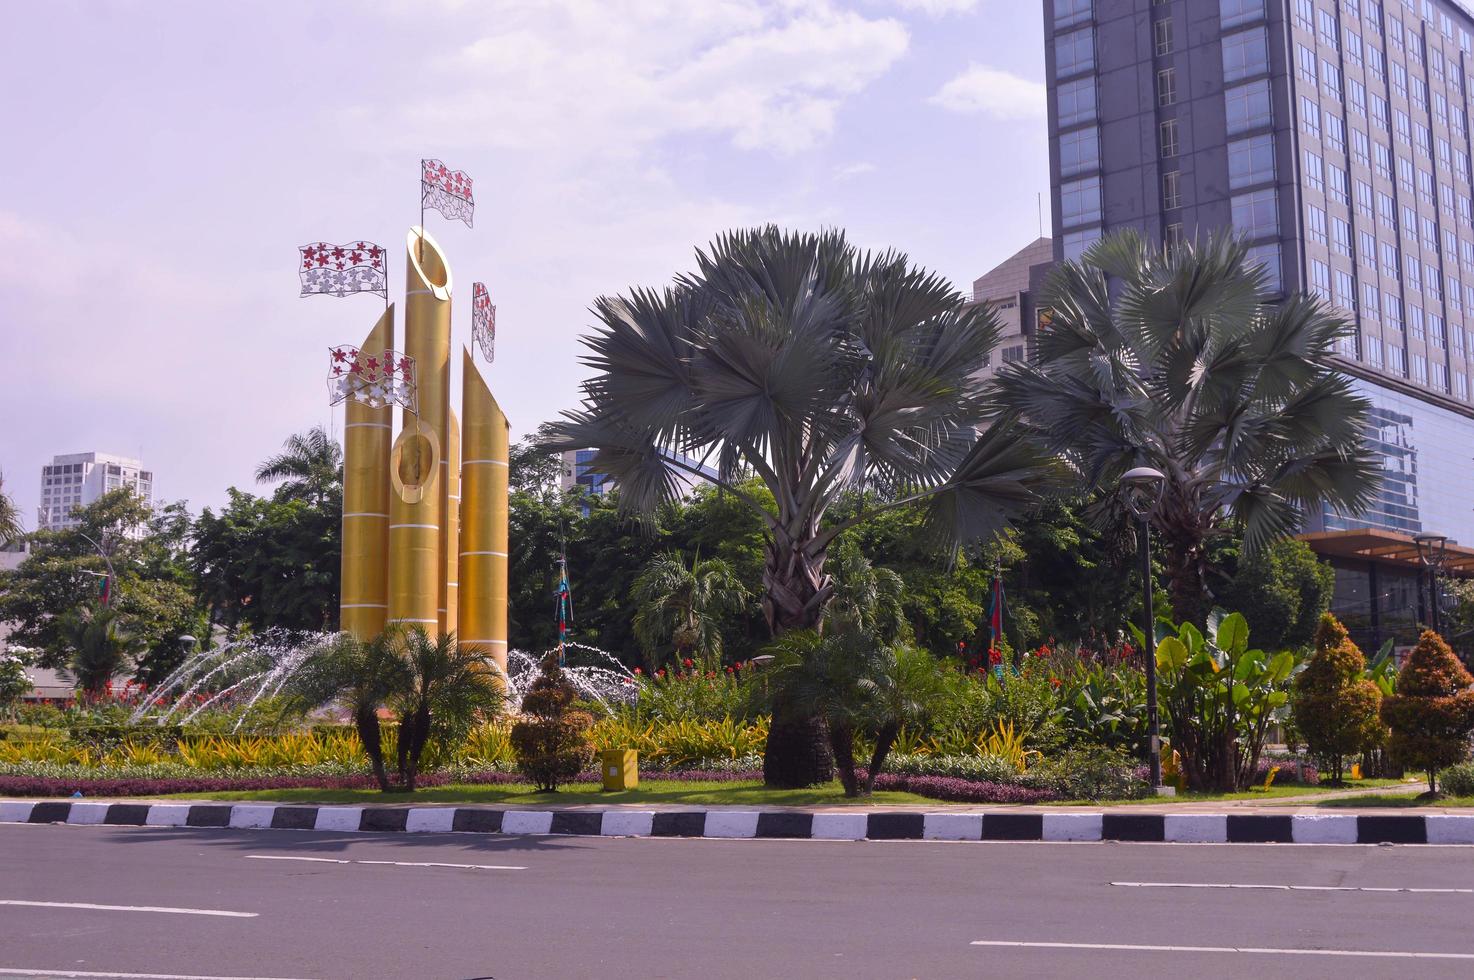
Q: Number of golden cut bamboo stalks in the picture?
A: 5